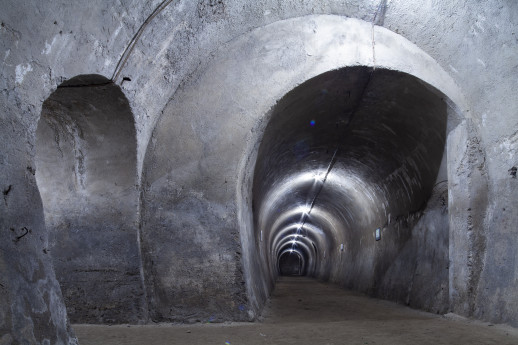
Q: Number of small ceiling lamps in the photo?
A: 6